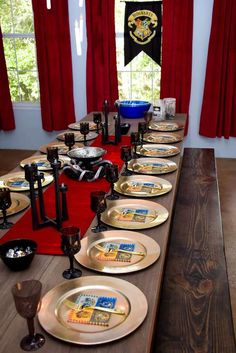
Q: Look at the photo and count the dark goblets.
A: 14